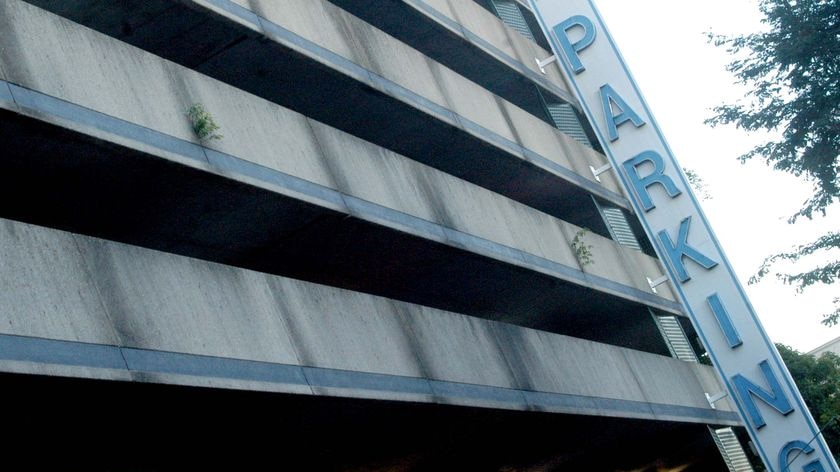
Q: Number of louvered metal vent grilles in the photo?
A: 5